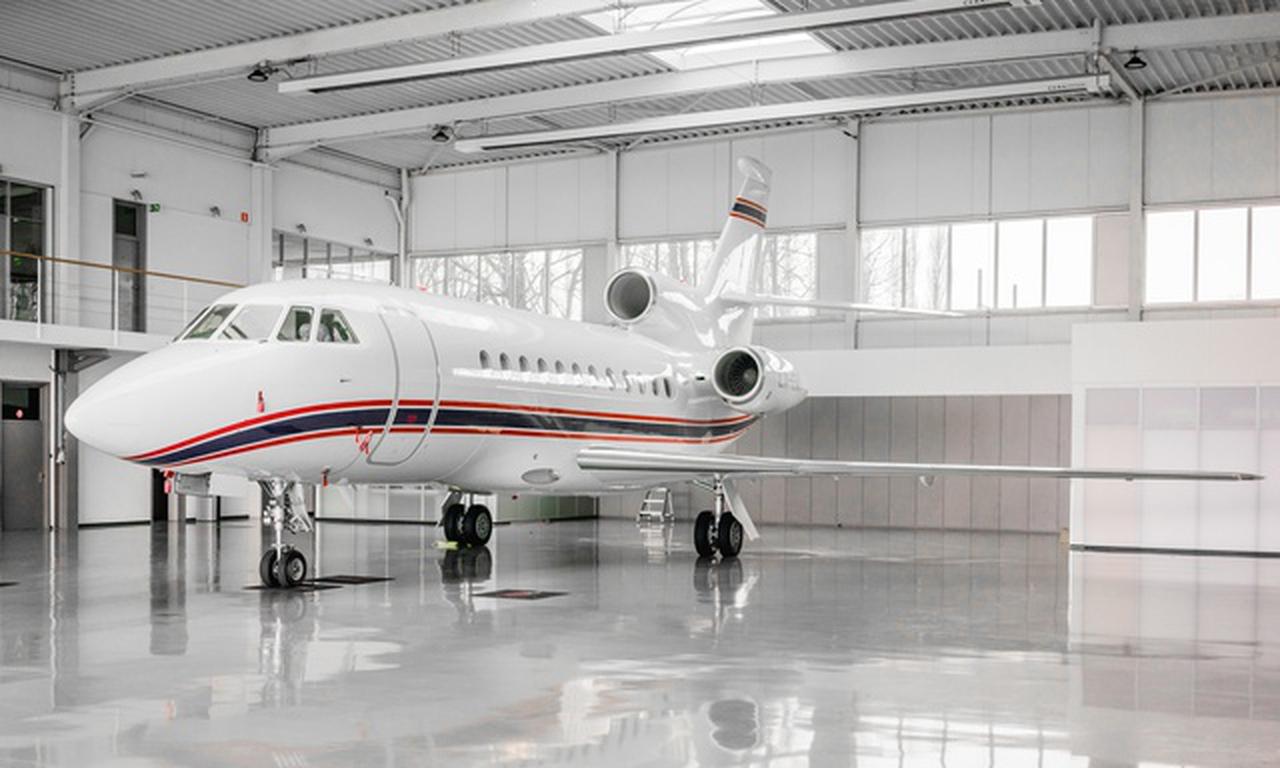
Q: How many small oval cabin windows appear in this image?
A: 12